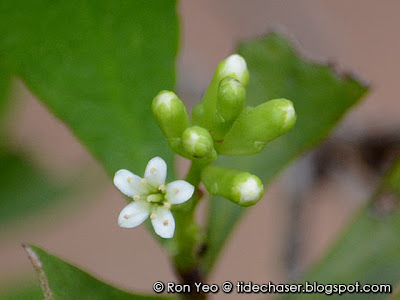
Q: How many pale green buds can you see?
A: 6